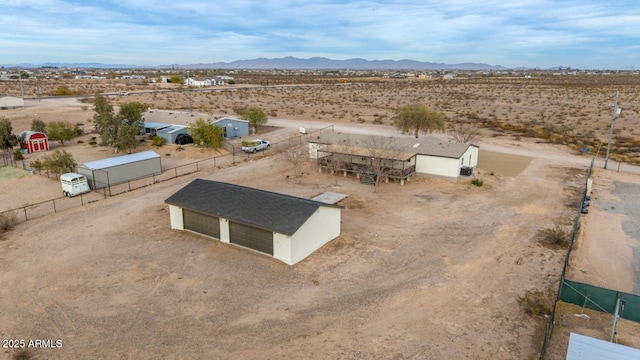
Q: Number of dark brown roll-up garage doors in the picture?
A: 2